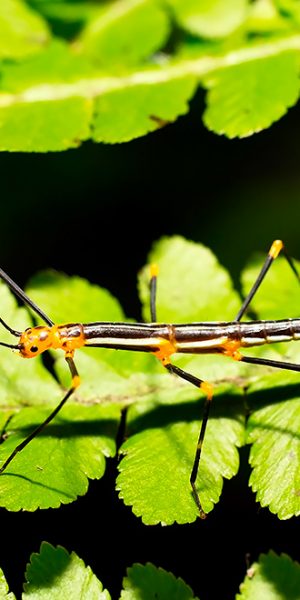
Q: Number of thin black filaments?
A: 2